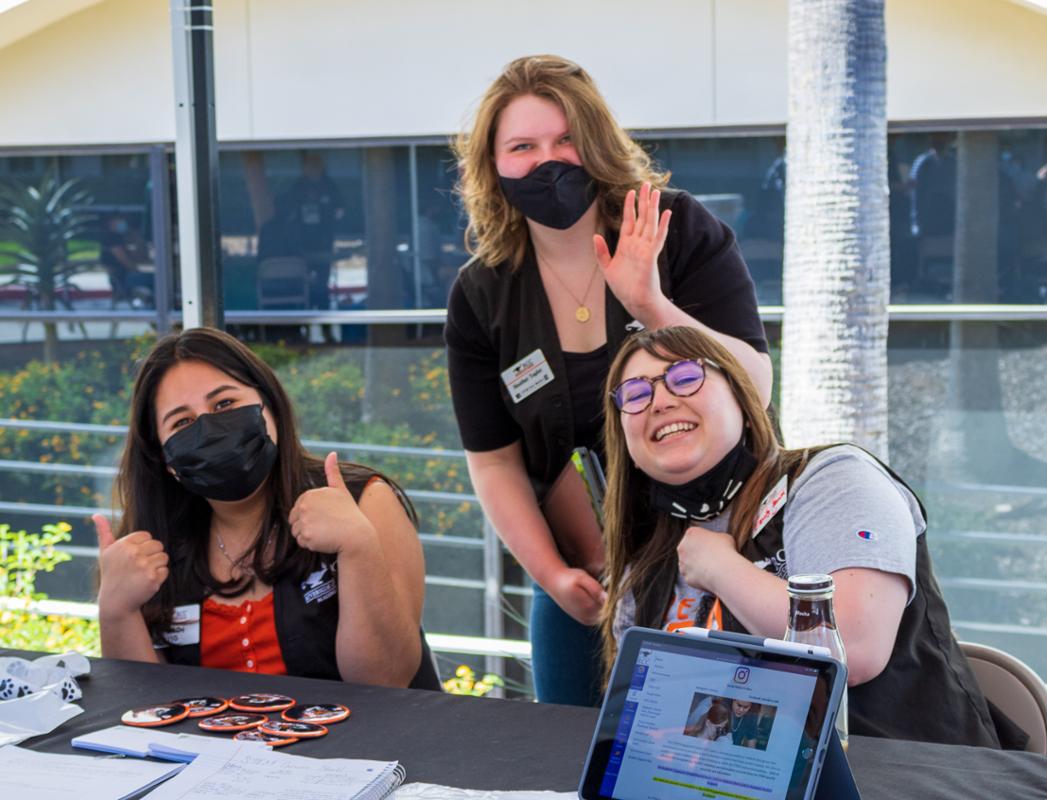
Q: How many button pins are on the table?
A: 7